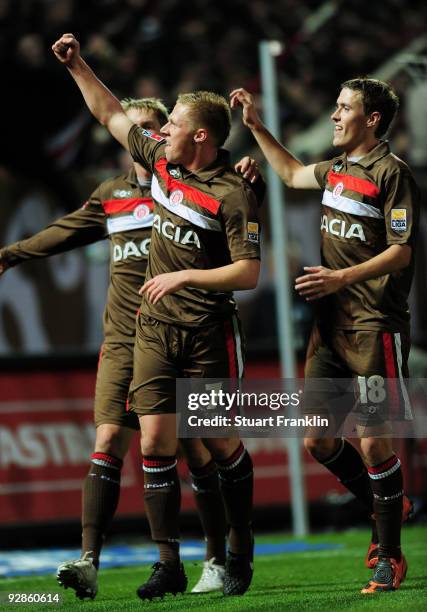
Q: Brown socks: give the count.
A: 6